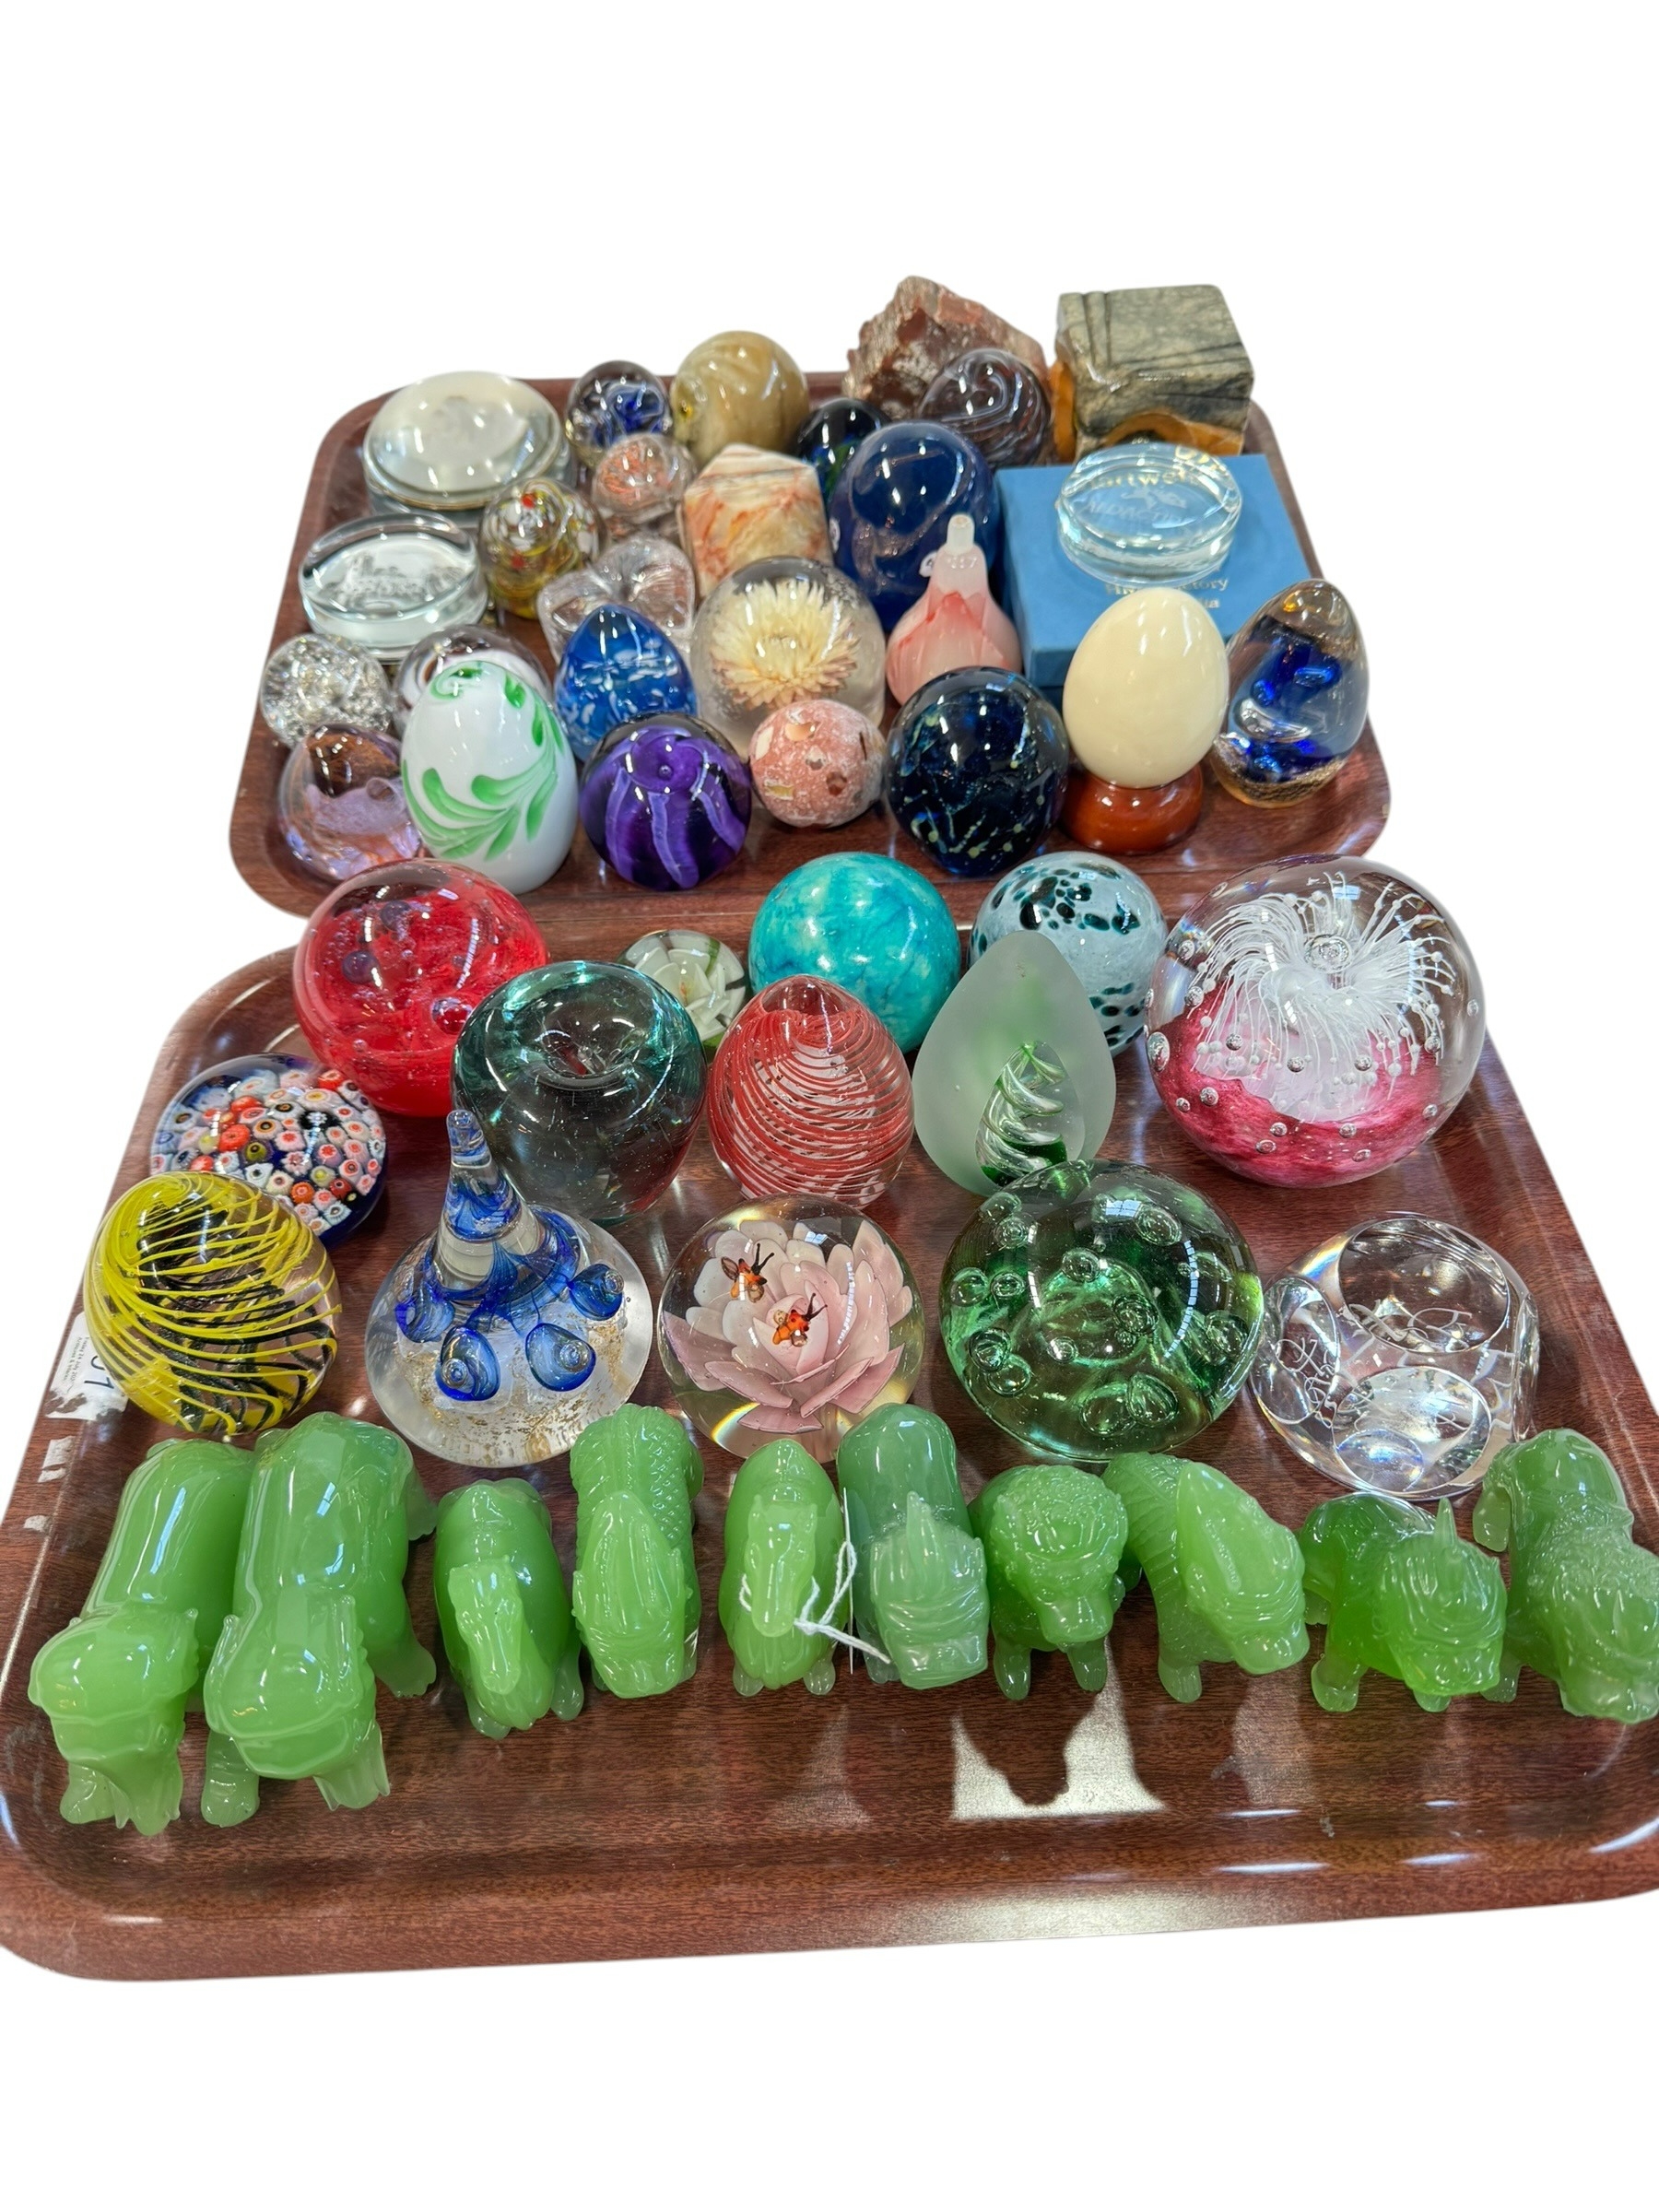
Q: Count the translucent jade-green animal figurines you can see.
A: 10